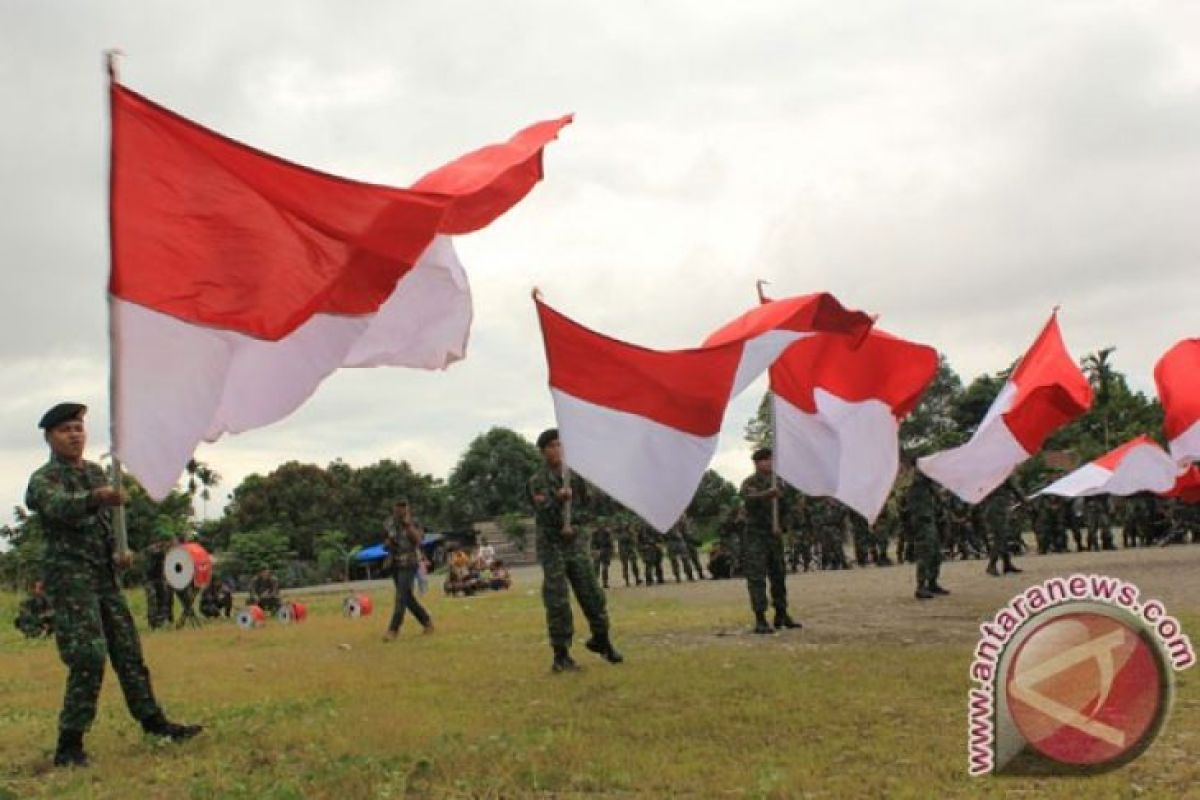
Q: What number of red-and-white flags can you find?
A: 6